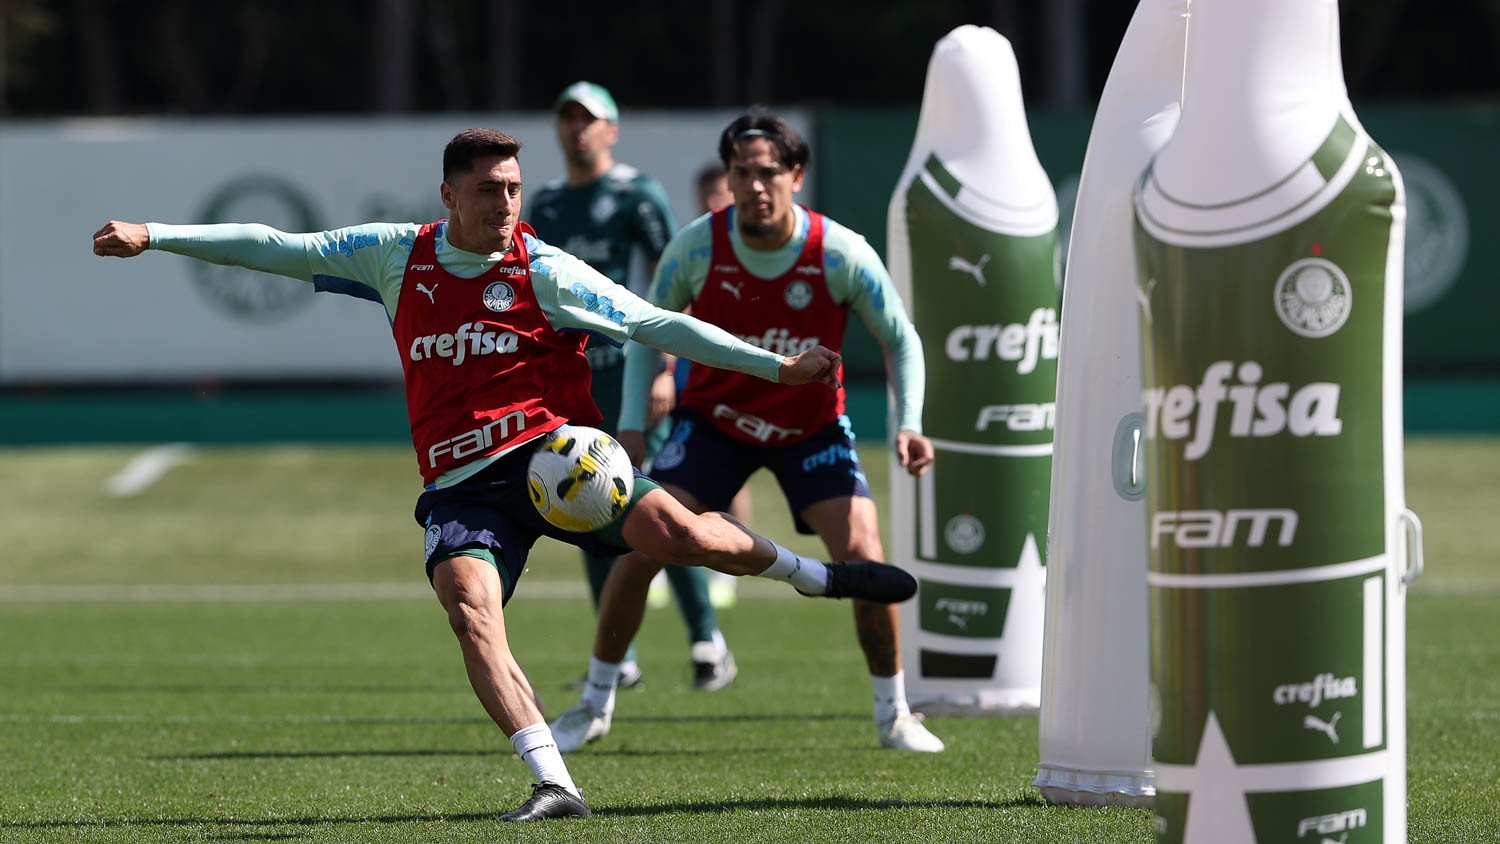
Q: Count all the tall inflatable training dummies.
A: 3